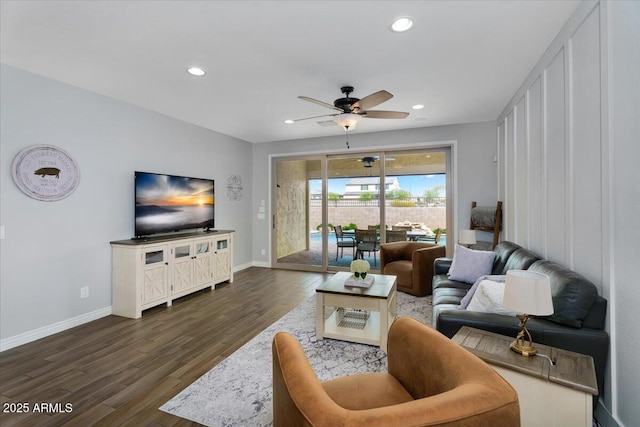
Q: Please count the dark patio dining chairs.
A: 6